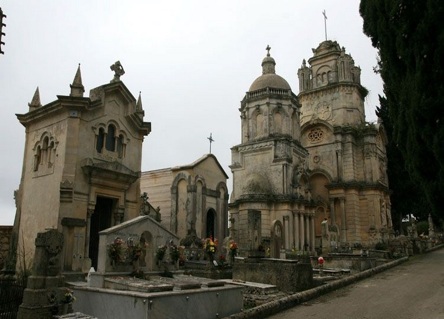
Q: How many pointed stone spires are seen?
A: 3